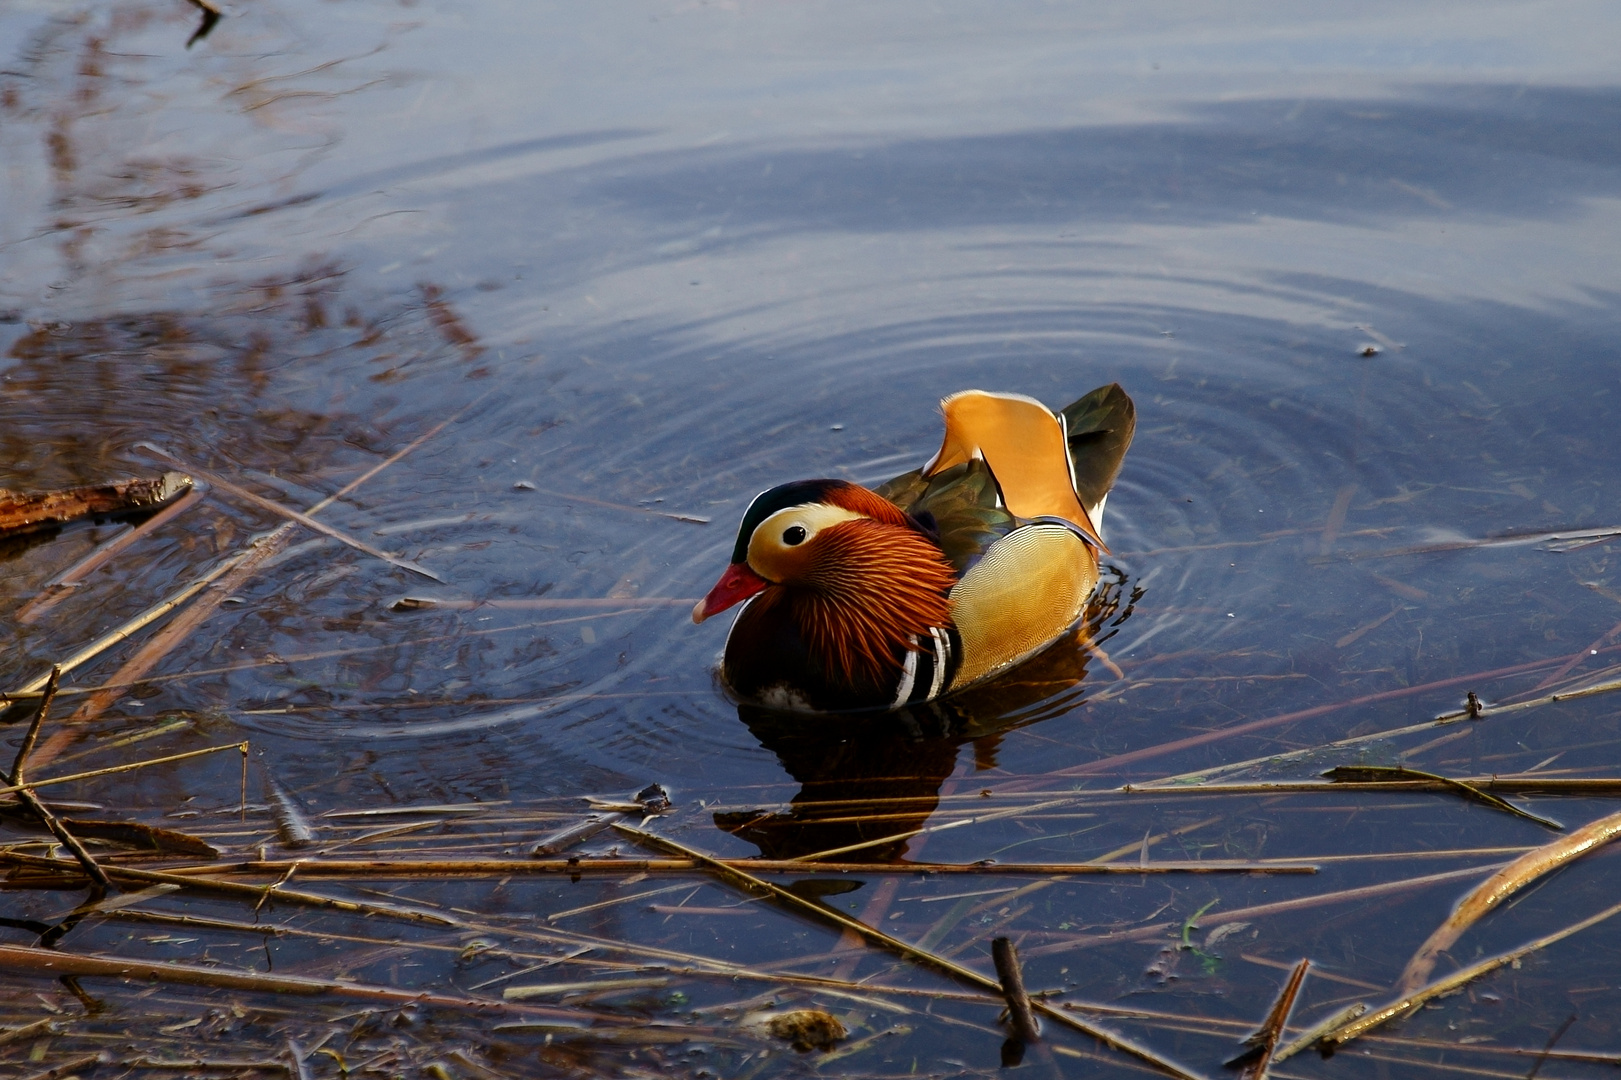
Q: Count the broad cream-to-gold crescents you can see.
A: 1